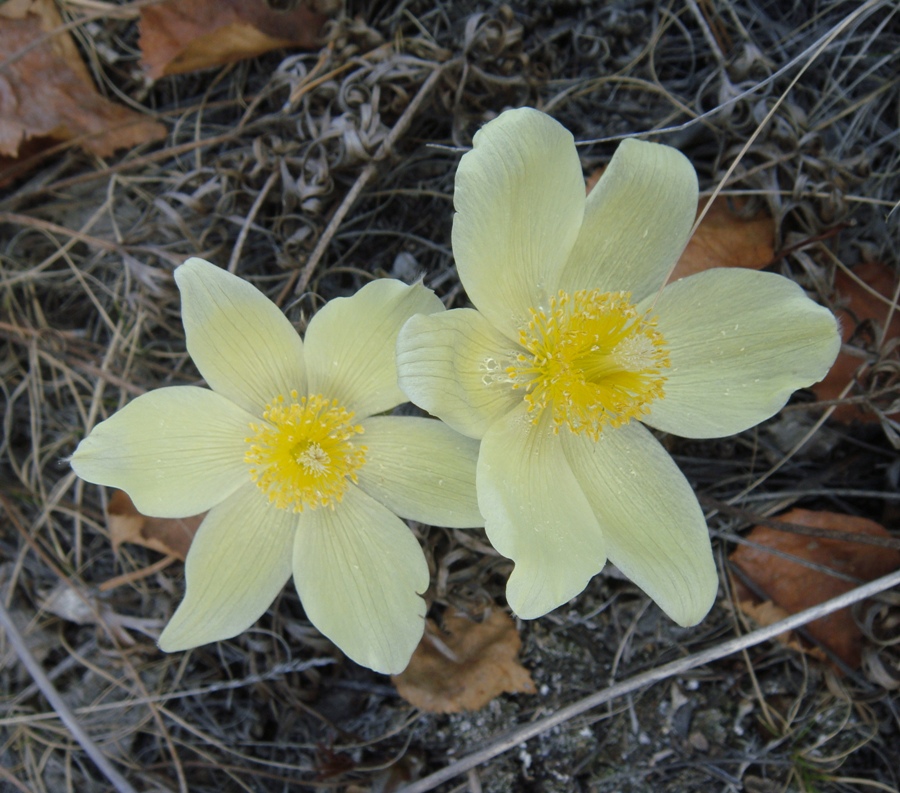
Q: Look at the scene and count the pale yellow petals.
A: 12